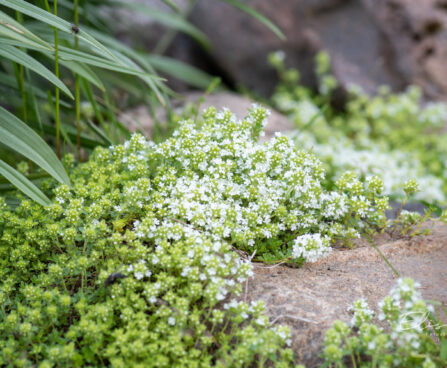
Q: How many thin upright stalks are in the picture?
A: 3